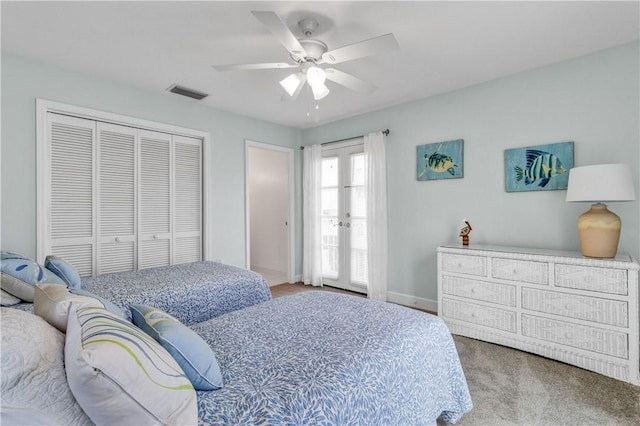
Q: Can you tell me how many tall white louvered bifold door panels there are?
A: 4